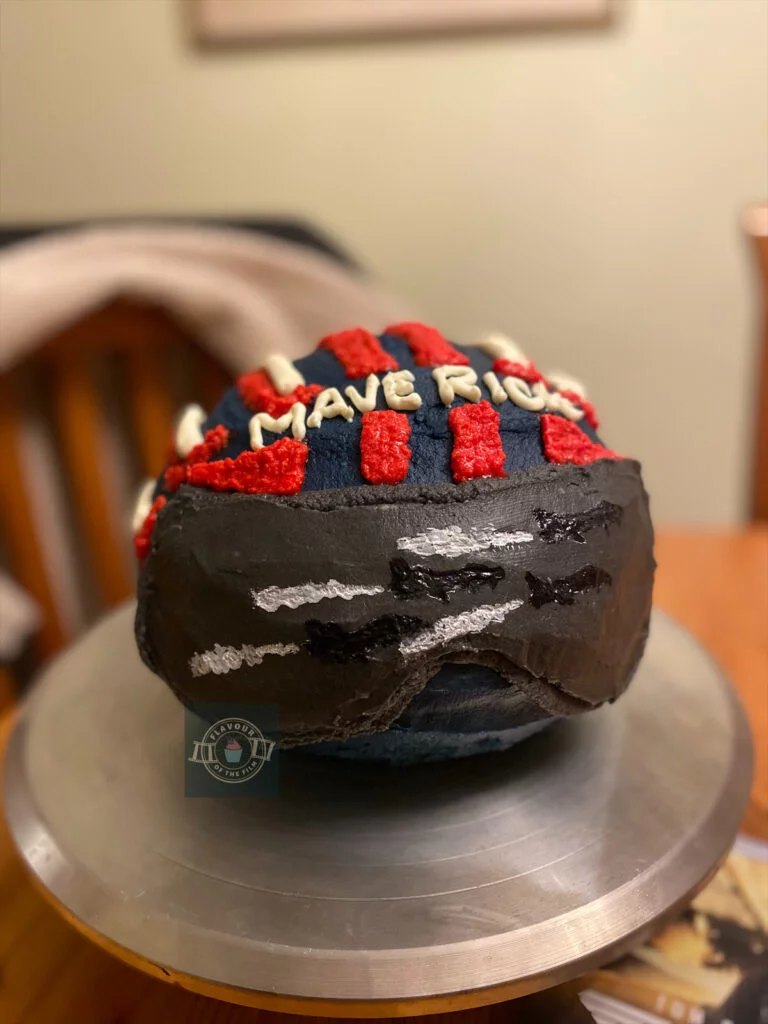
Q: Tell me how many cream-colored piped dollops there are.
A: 5